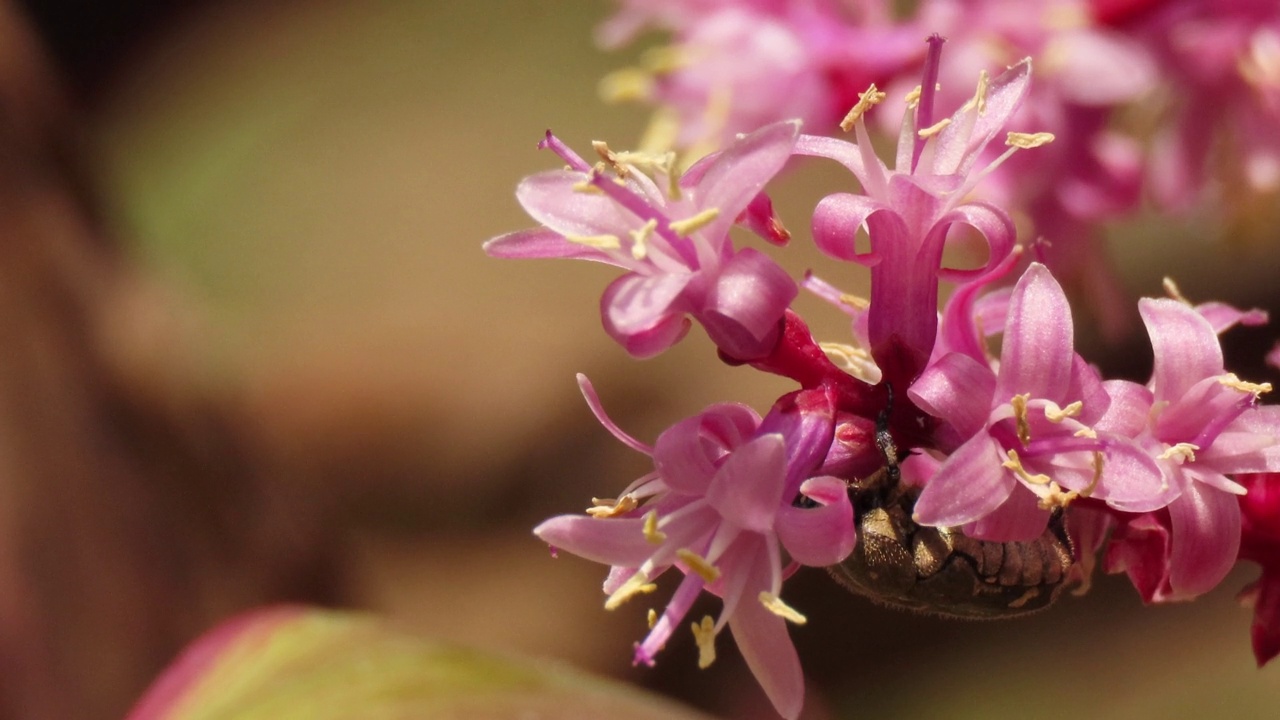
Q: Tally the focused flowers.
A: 5